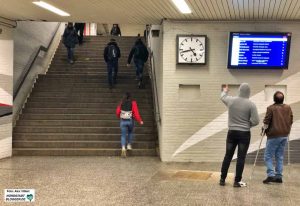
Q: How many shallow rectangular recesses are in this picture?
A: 3